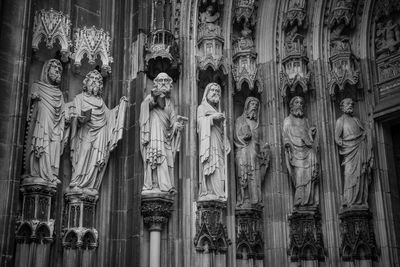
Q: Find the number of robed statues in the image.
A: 7